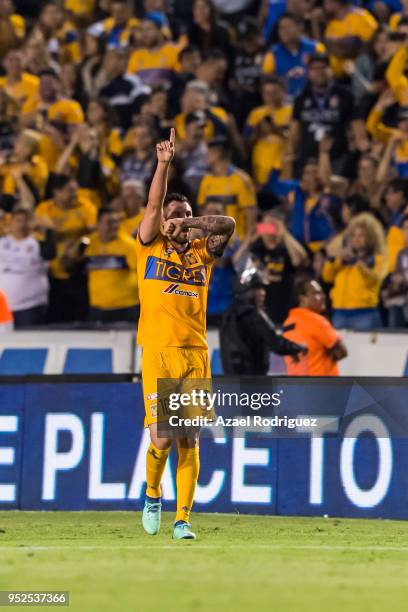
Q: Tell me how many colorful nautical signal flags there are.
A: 0